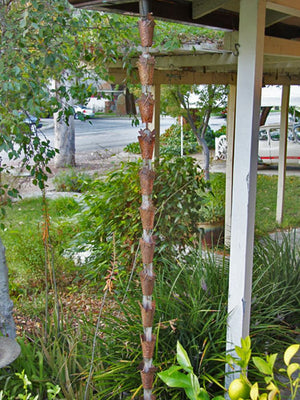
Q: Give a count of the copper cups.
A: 11